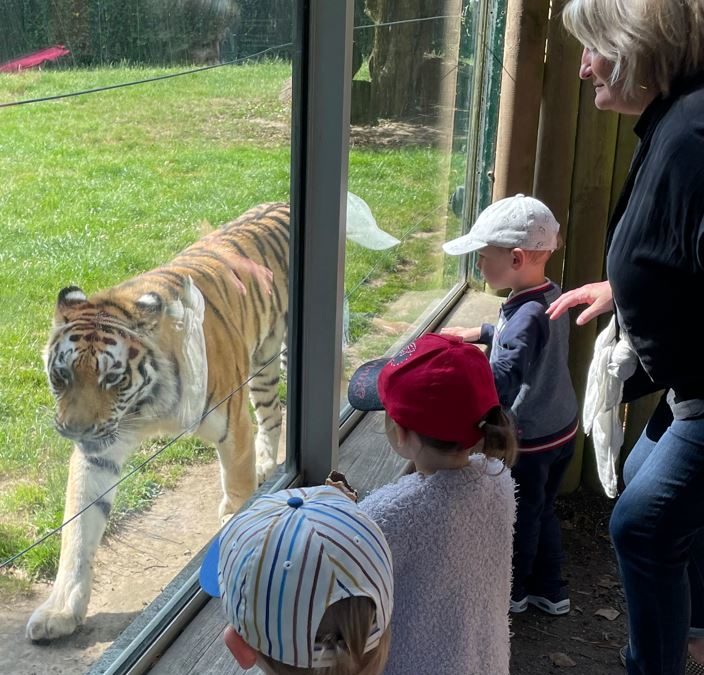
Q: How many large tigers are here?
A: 1